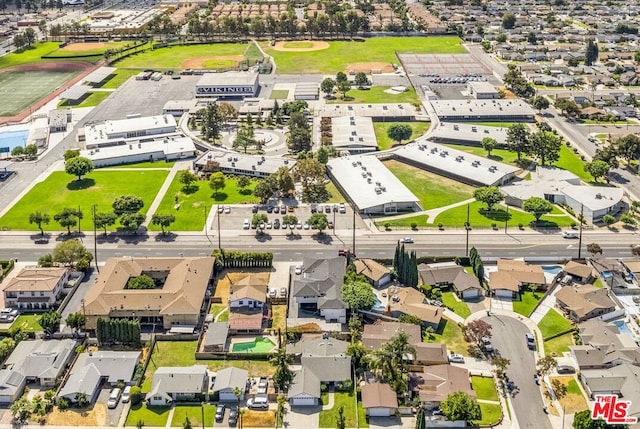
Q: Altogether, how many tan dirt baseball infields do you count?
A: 4